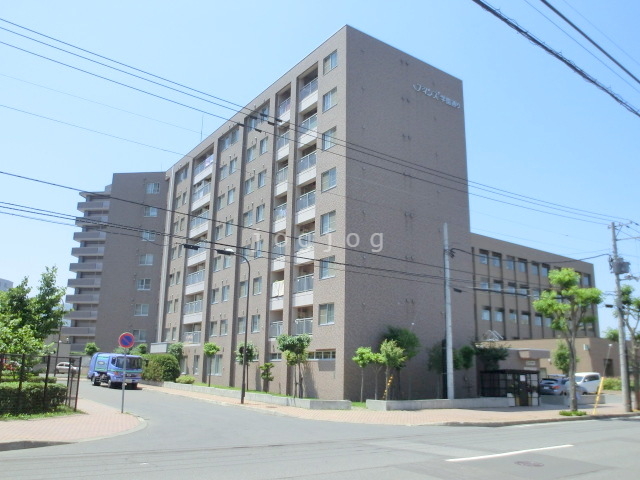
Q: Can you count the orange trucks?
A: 0